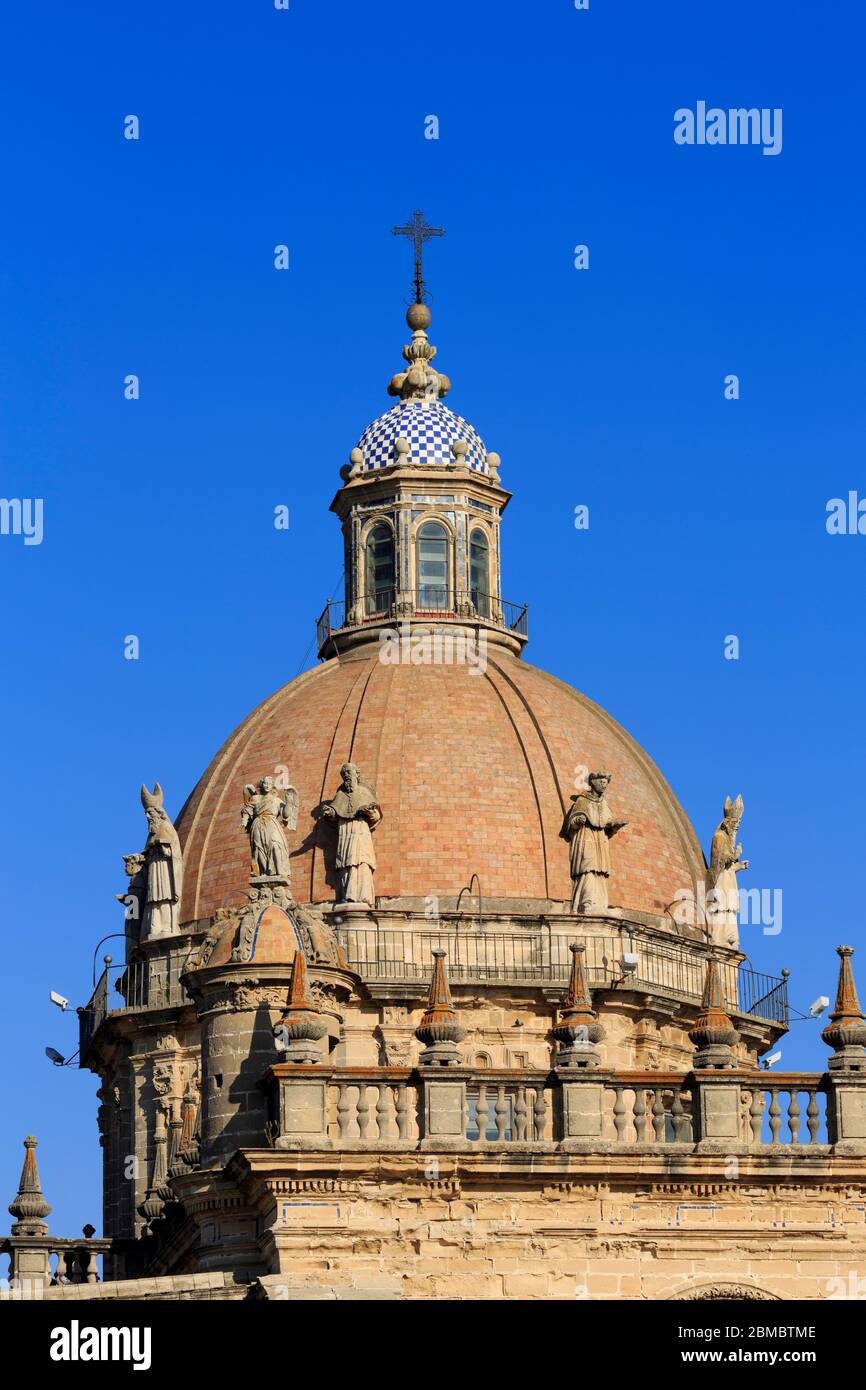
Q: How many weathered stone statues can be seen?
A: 6